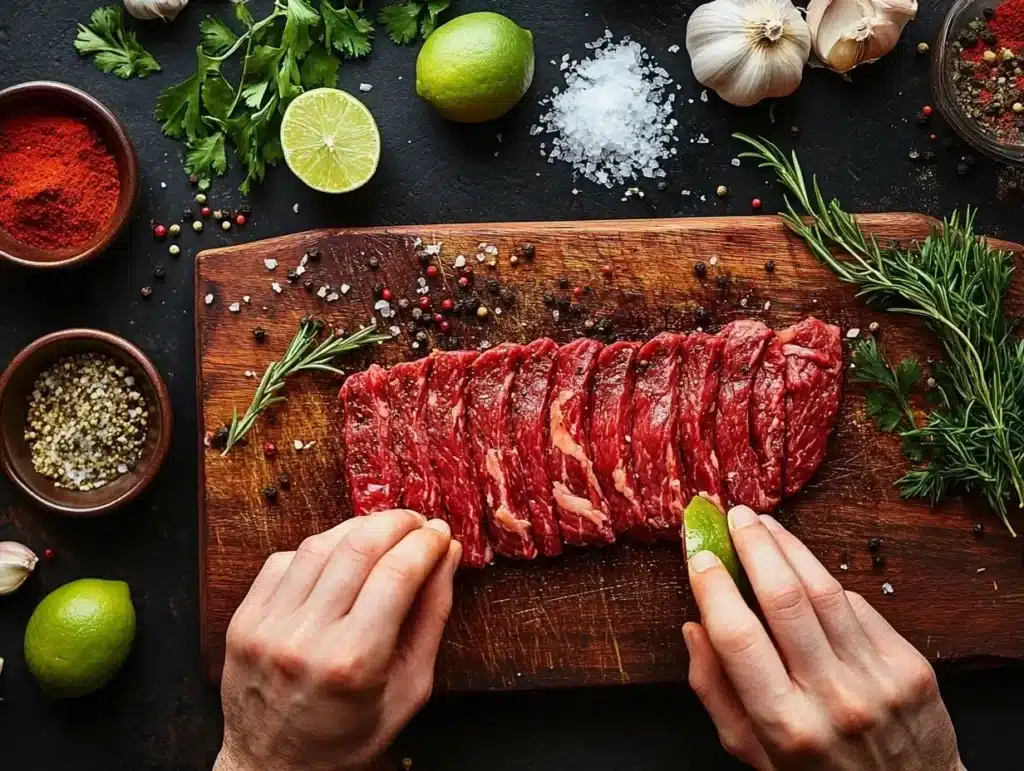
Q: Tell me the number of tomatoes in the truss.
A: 0